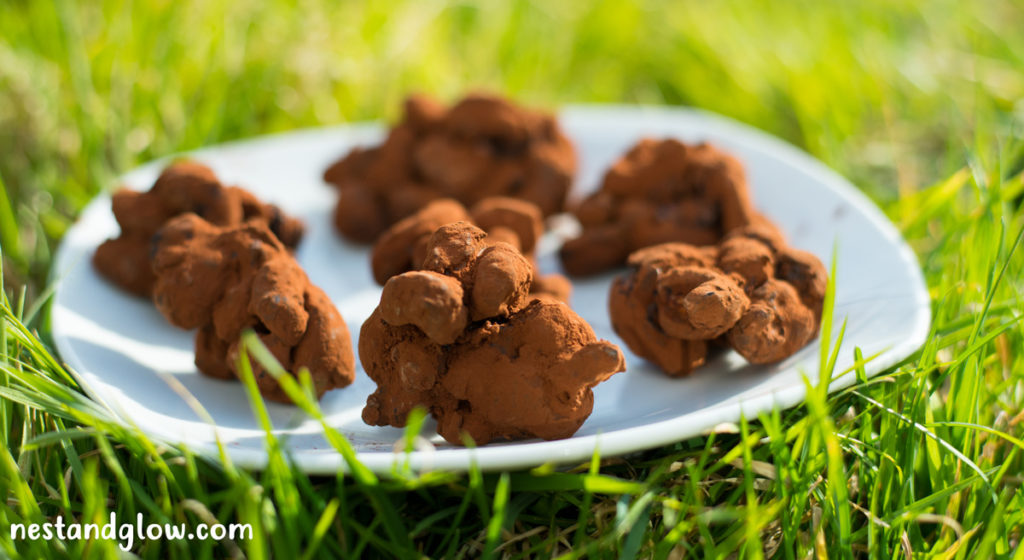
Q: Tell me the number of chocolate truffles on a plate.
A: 7